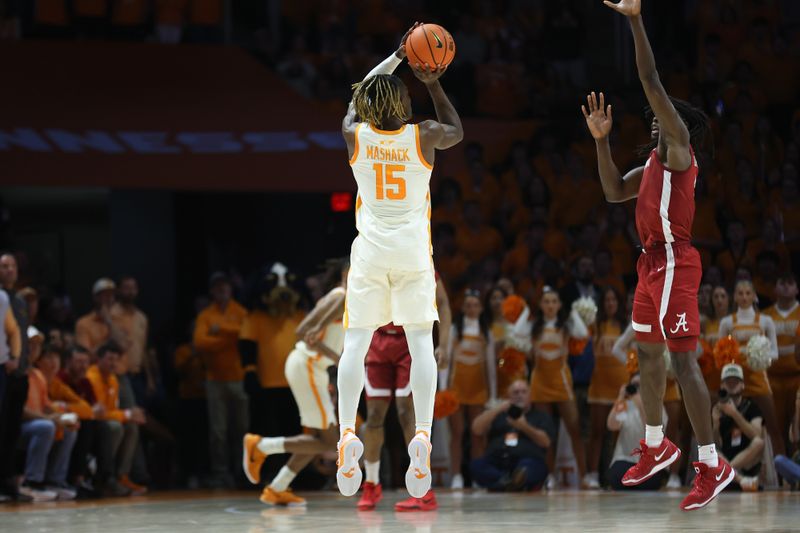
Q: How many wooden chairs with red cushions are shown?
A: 0